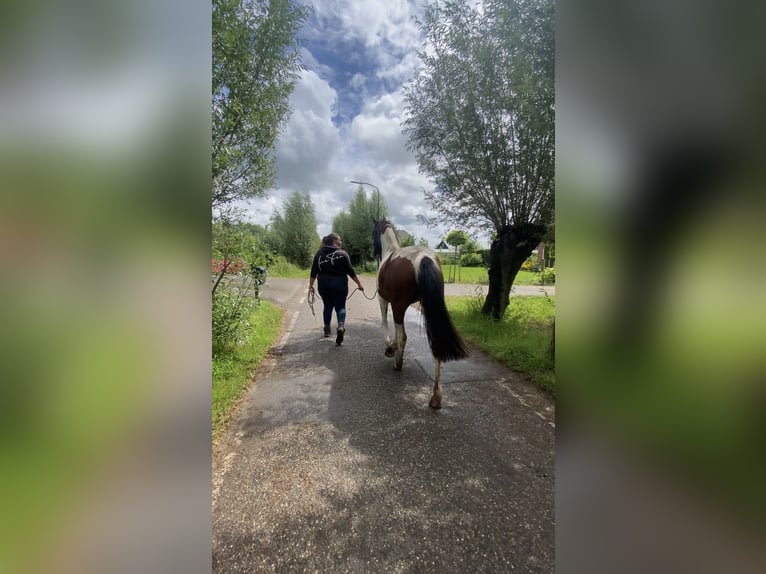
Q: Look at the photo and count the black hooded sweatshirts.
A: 1